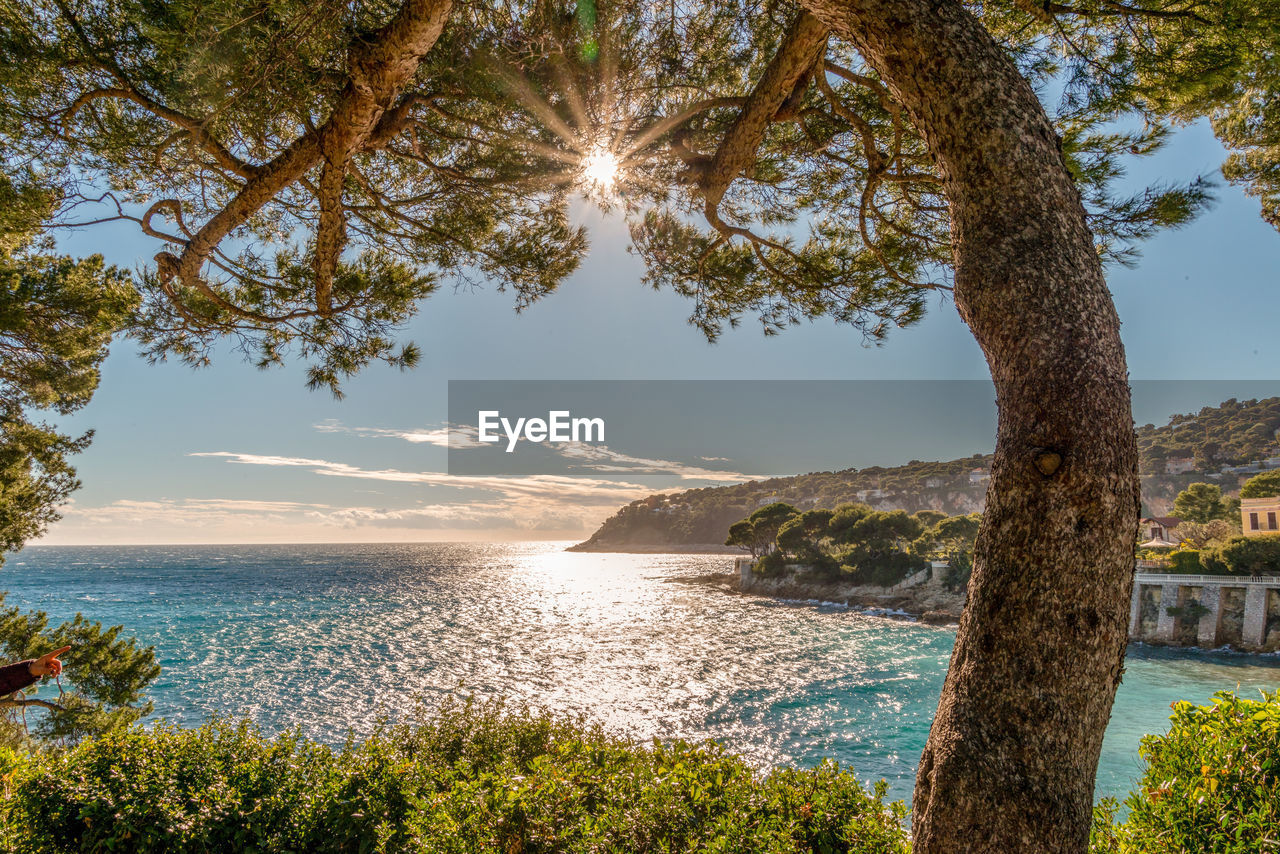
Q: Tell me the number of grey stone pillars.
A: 4